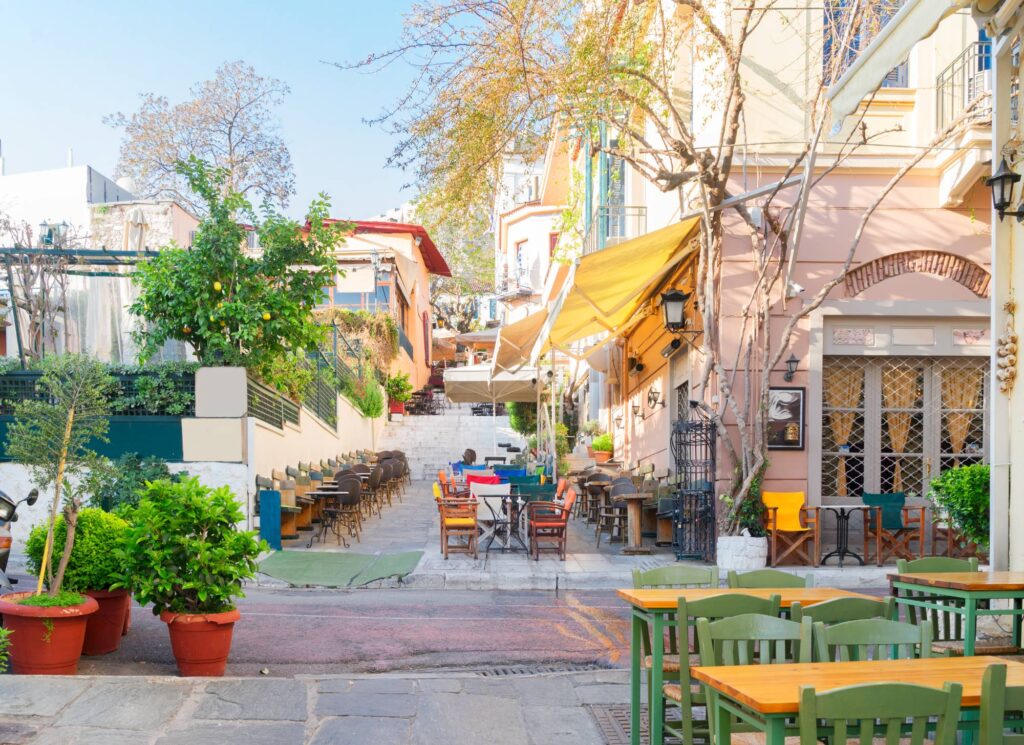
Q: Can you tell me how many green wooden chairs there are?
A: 9